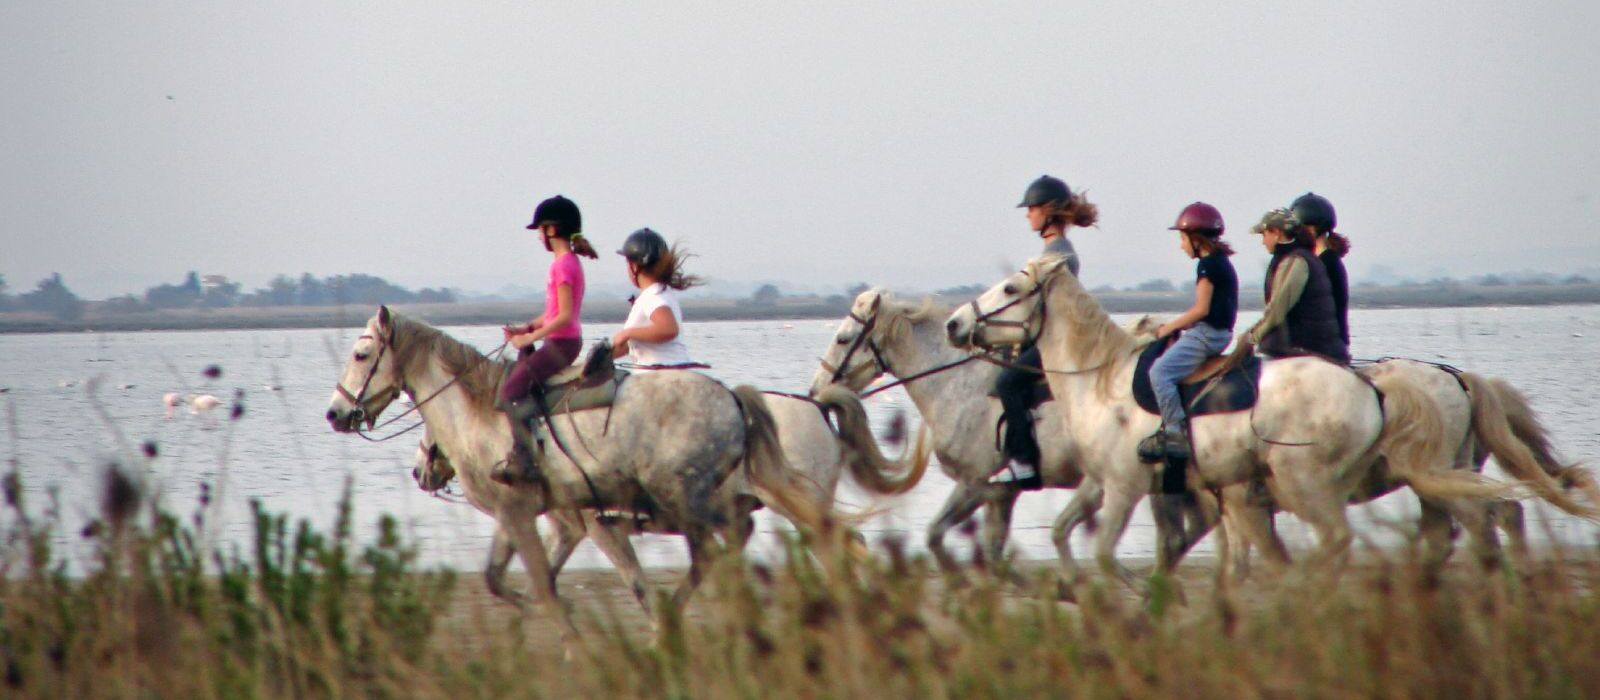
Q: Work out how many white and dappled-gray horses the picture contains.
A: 6